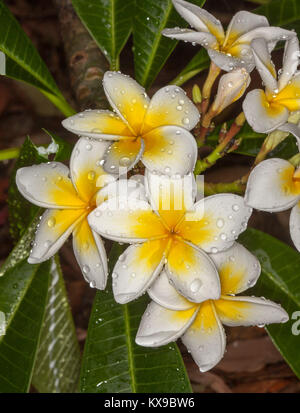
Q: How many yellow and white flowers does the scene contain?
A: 7